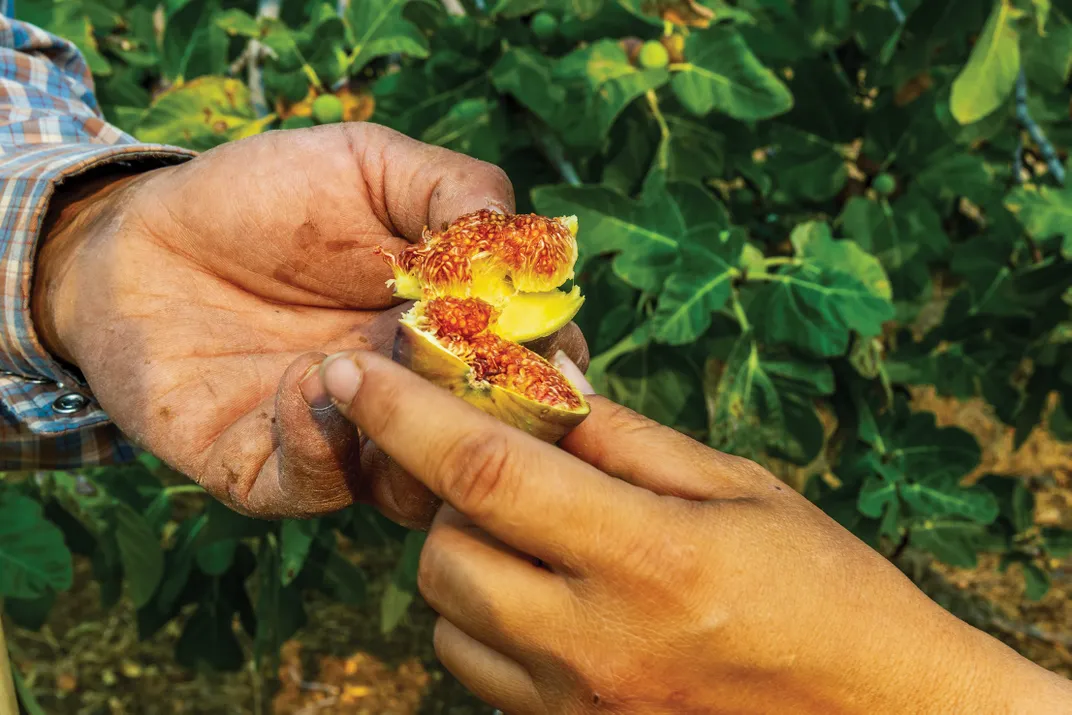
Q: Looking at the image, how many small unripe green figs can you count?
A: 4